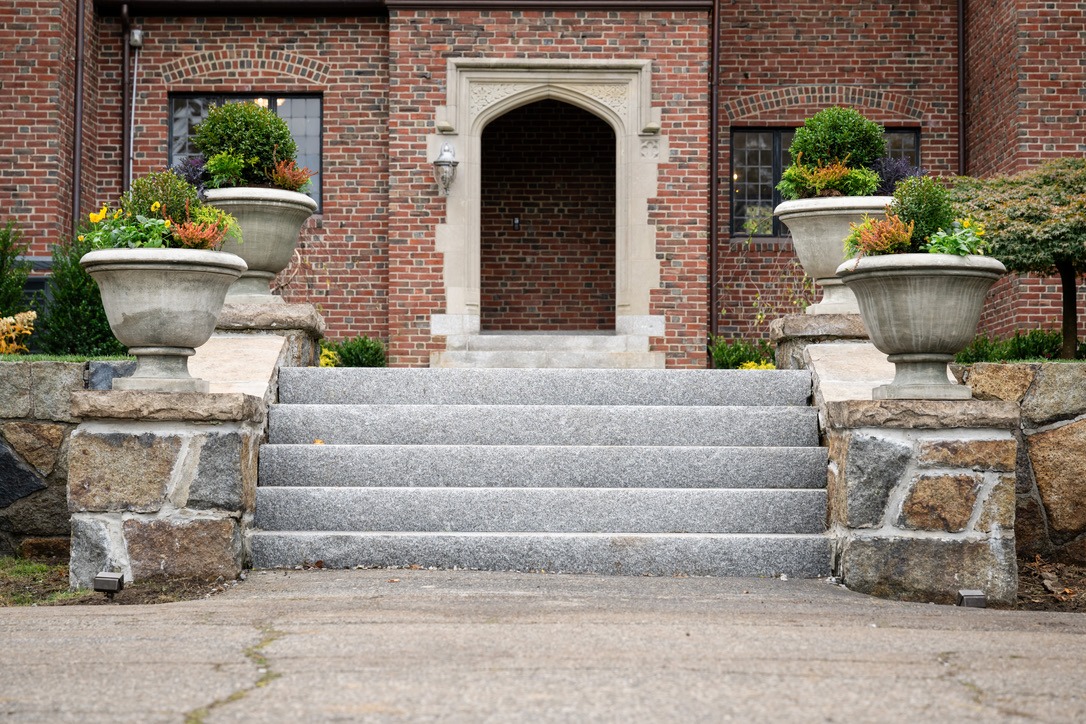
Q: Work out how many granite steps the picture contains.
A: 5